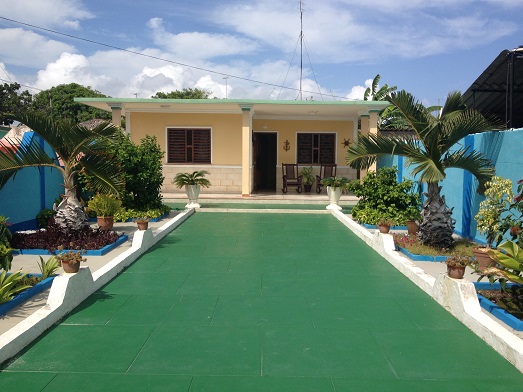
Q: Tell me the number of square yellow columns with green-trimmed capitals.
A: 4